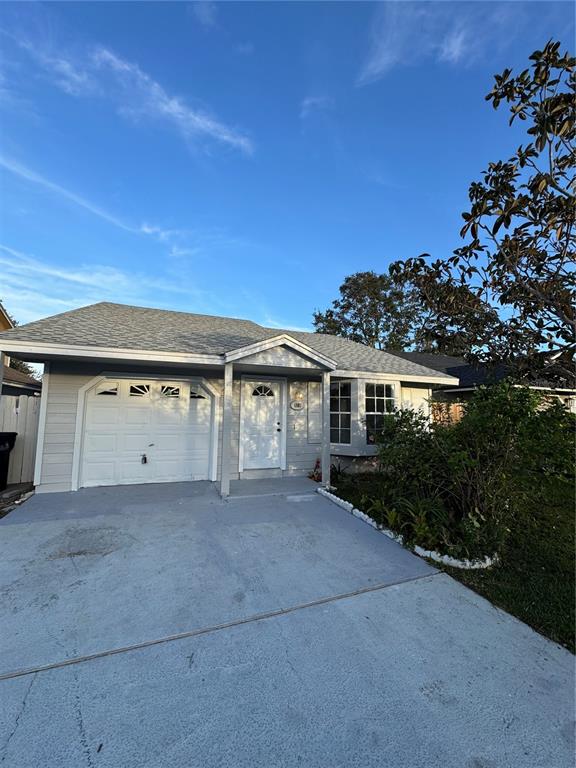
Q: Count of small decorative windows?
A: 5